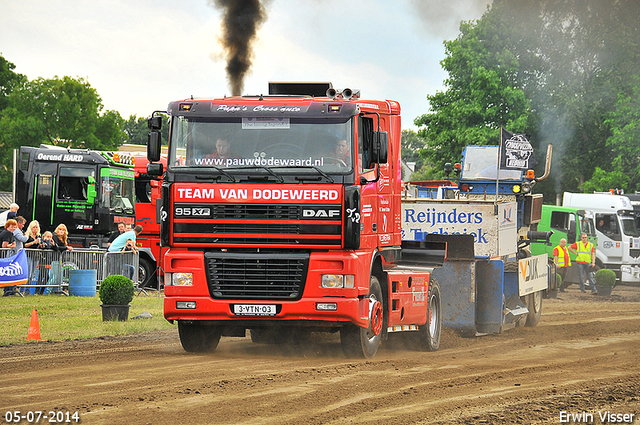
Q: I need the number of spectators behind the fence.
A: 10